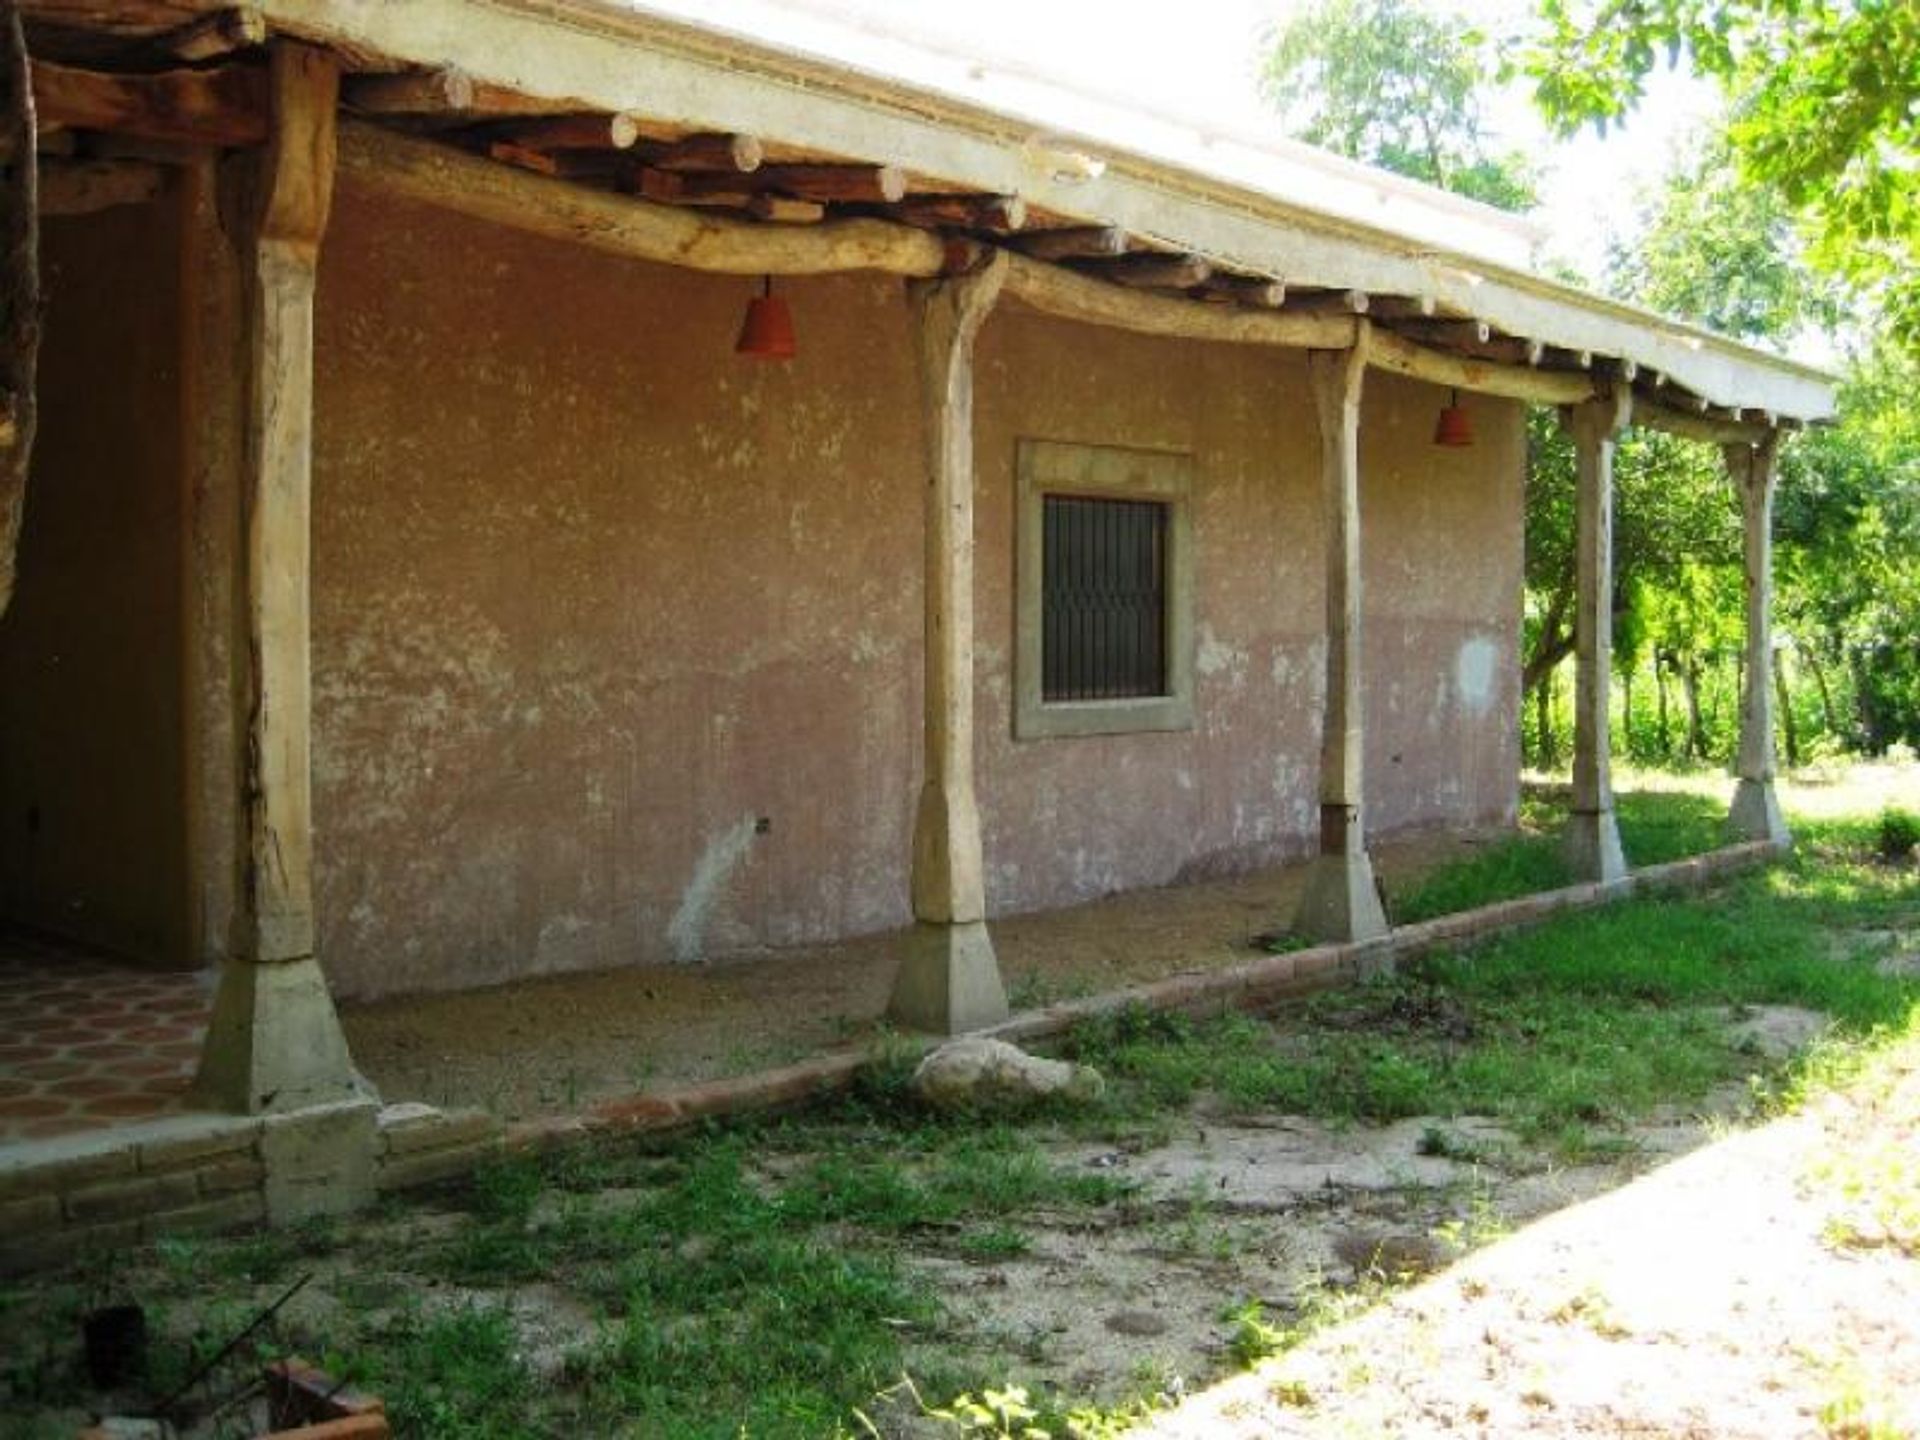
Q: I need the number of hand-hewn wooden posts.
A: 5